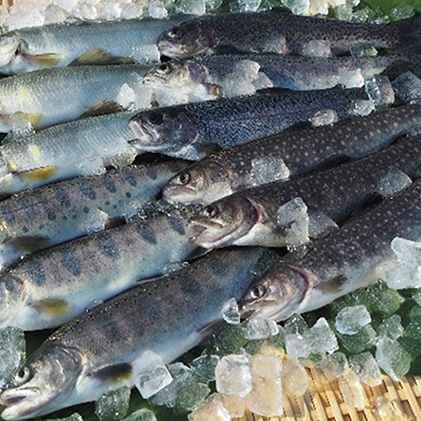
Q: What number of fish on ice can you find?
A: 12